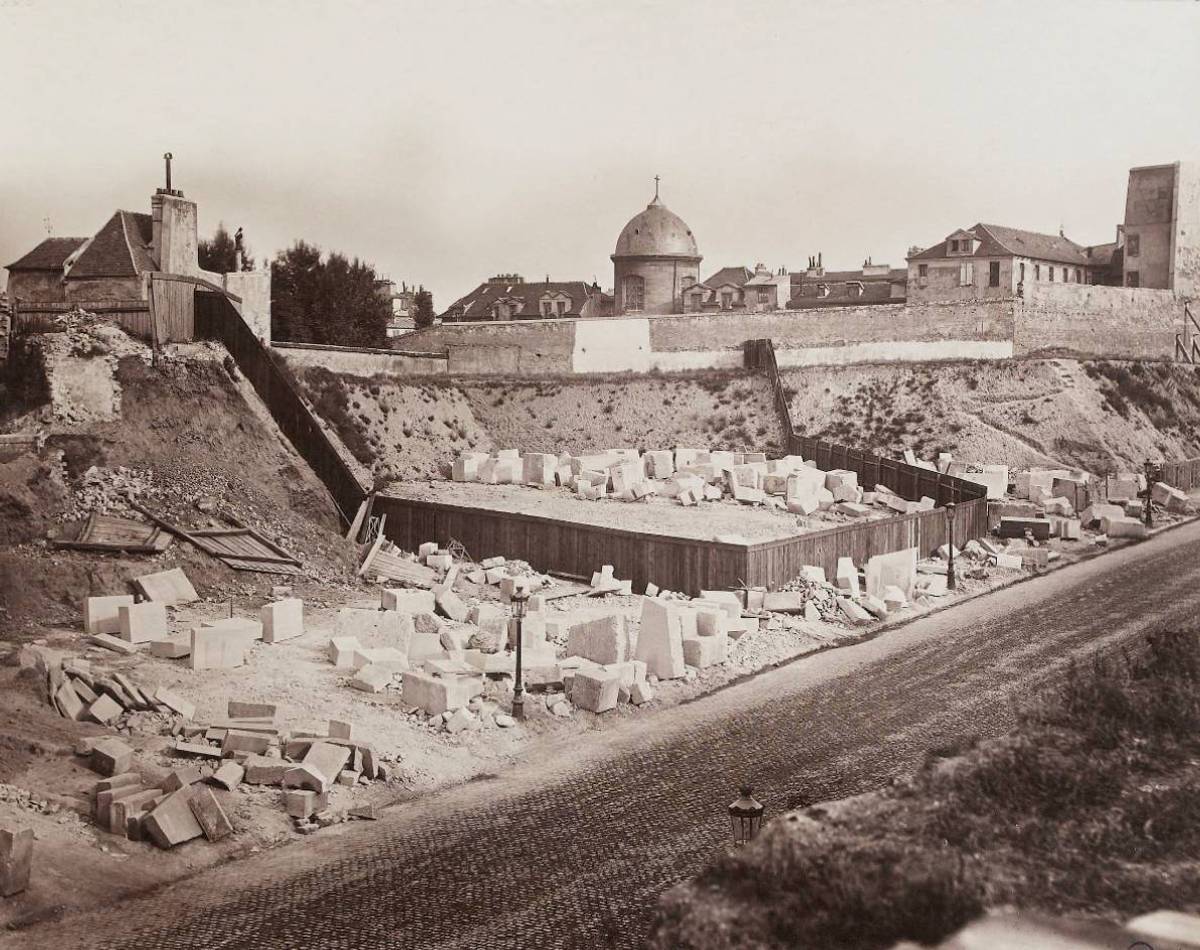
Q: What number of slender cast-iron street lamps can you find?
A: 4